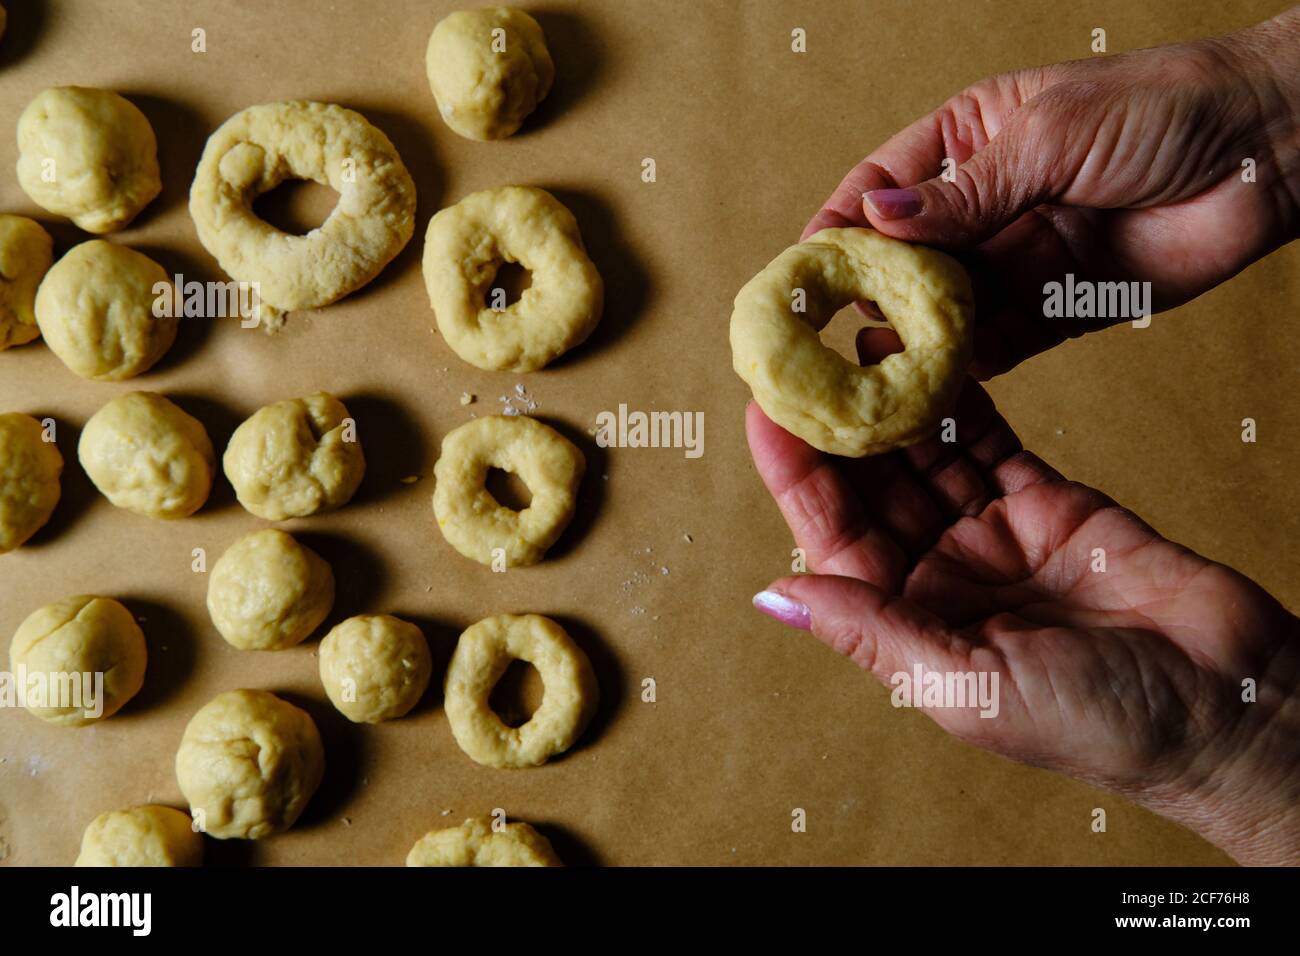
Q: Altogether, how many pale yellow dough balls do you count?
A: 12